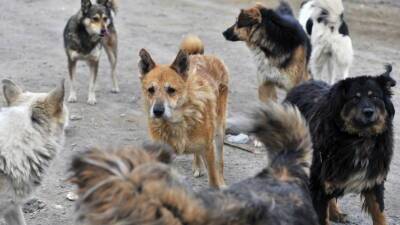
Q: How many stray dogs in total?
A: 7